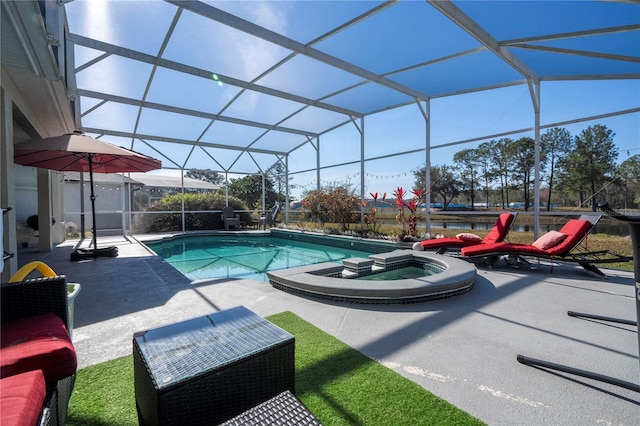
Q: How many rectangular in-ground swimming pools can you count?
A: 1